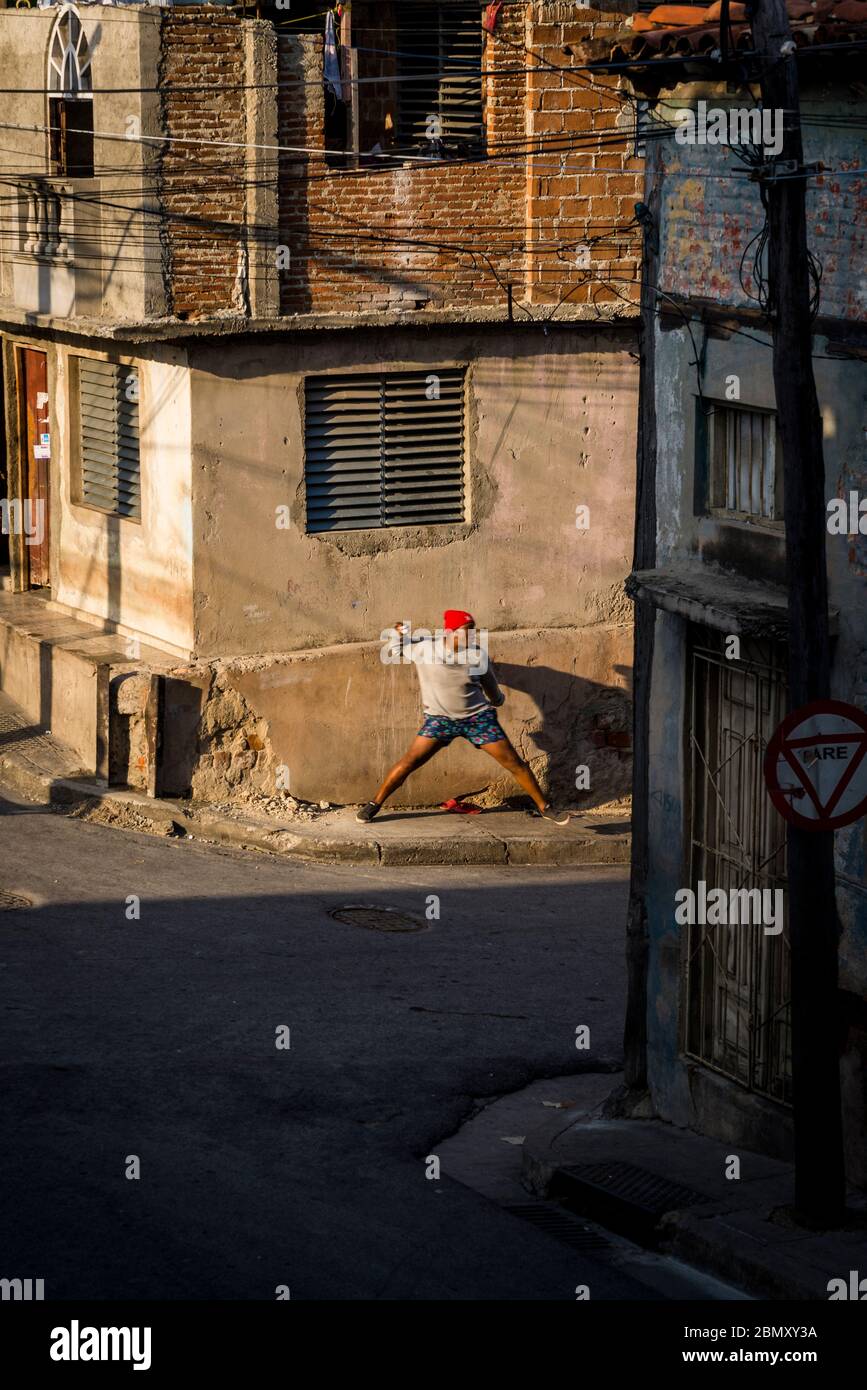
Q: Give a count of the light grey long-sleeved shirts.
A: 1